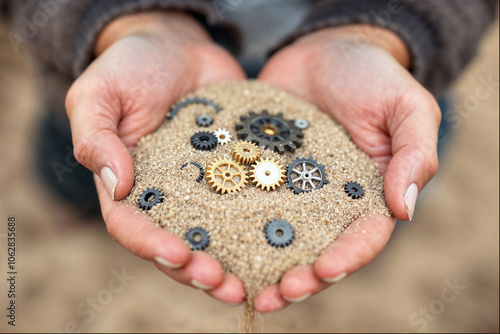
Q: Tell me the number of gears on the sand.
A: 15